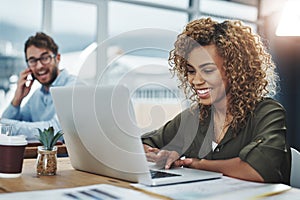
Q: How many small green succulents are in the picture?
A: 1